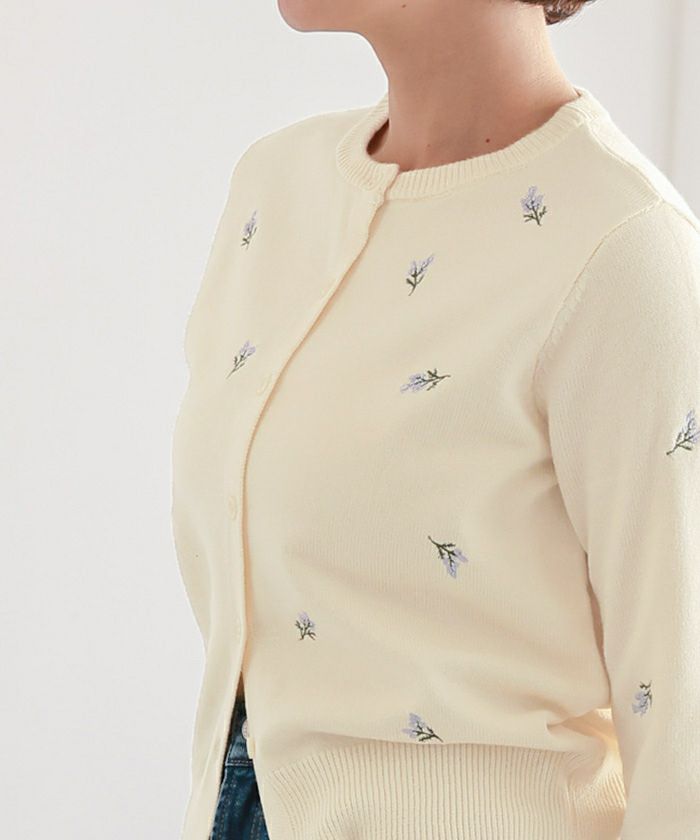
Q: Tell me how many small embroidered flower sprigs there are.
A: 10